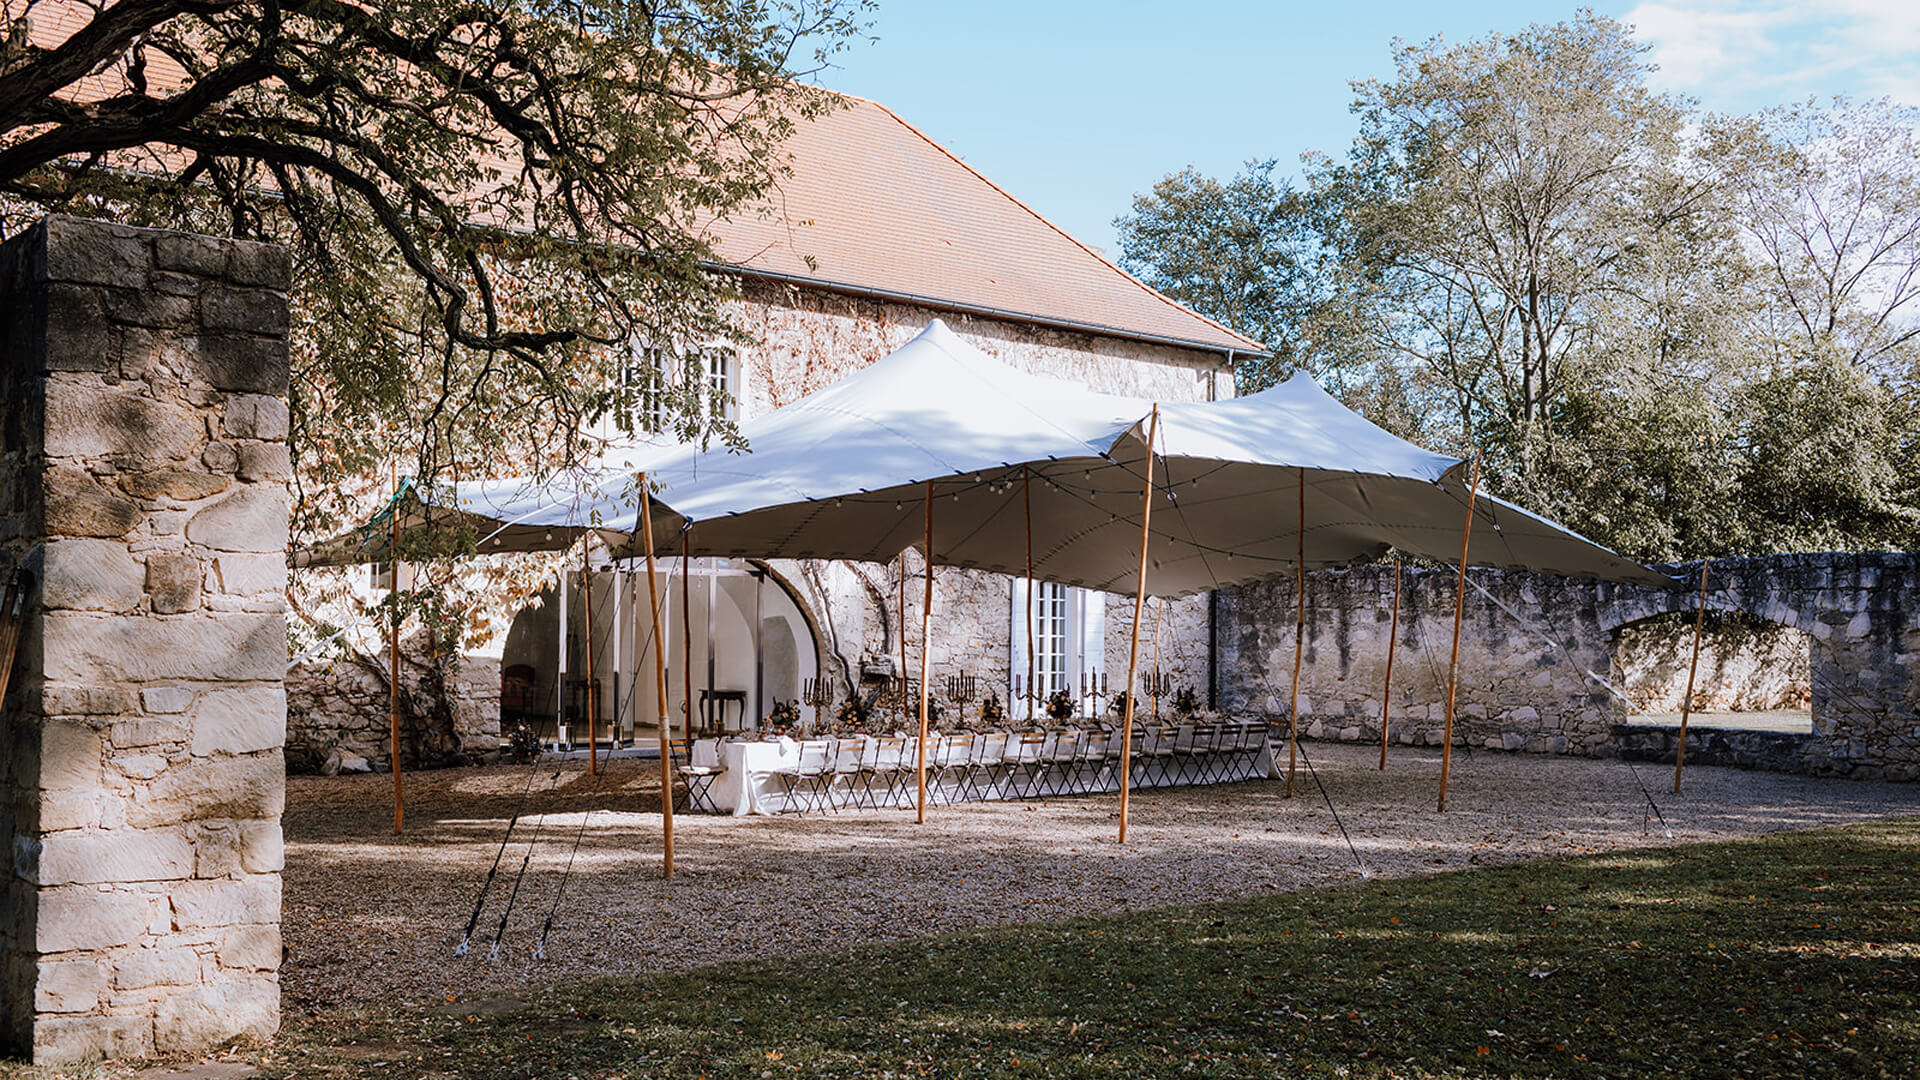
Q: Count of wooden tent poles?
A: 13